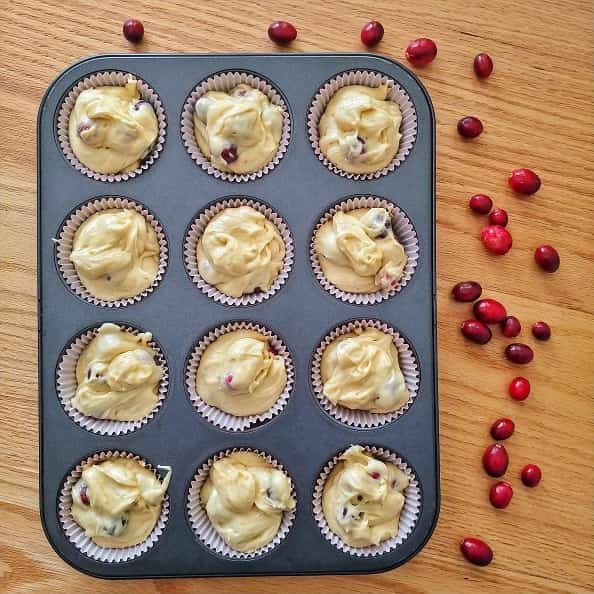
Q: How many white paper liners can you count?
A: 12